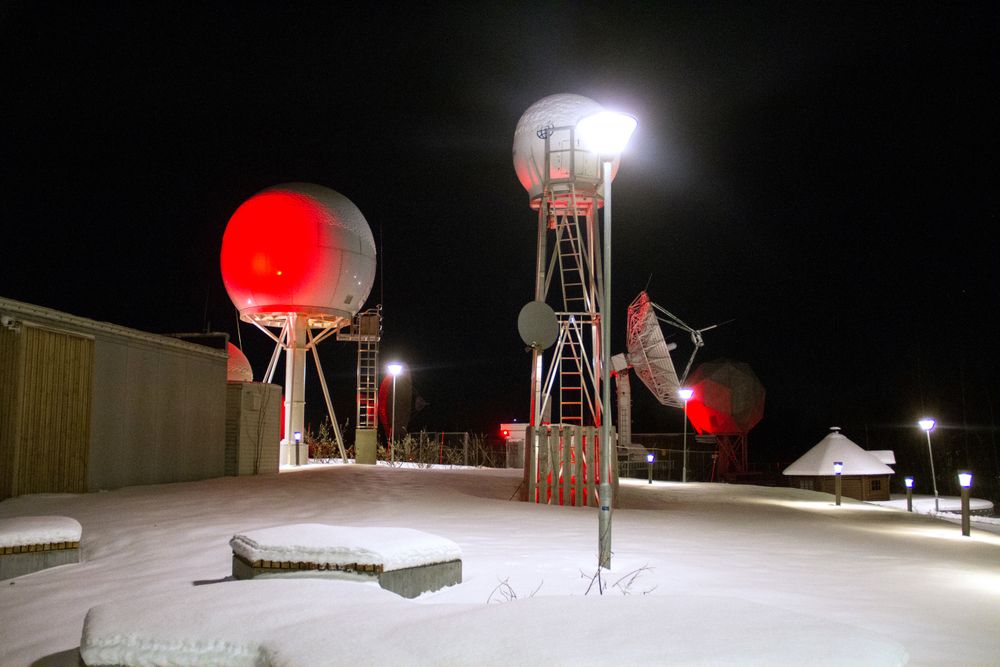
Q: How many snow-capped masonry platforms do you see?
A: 3